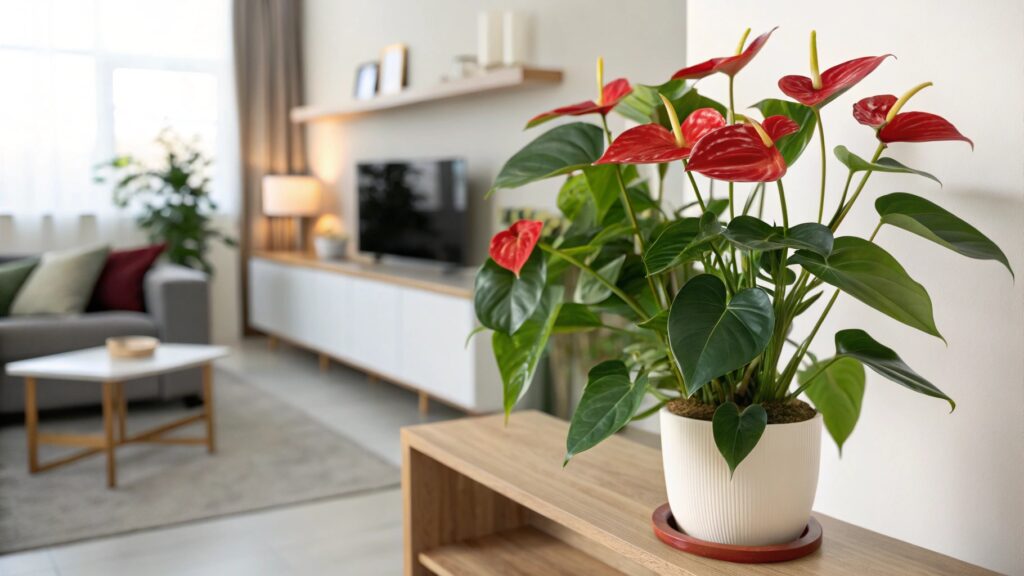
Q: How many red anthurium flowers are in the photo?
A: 7